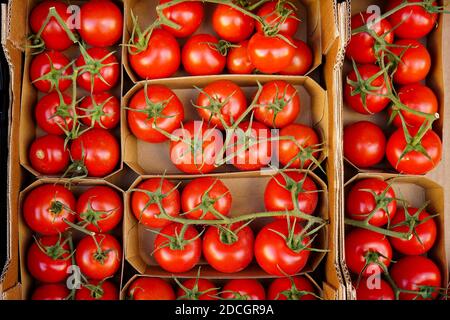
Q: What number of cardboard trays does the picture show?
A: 8